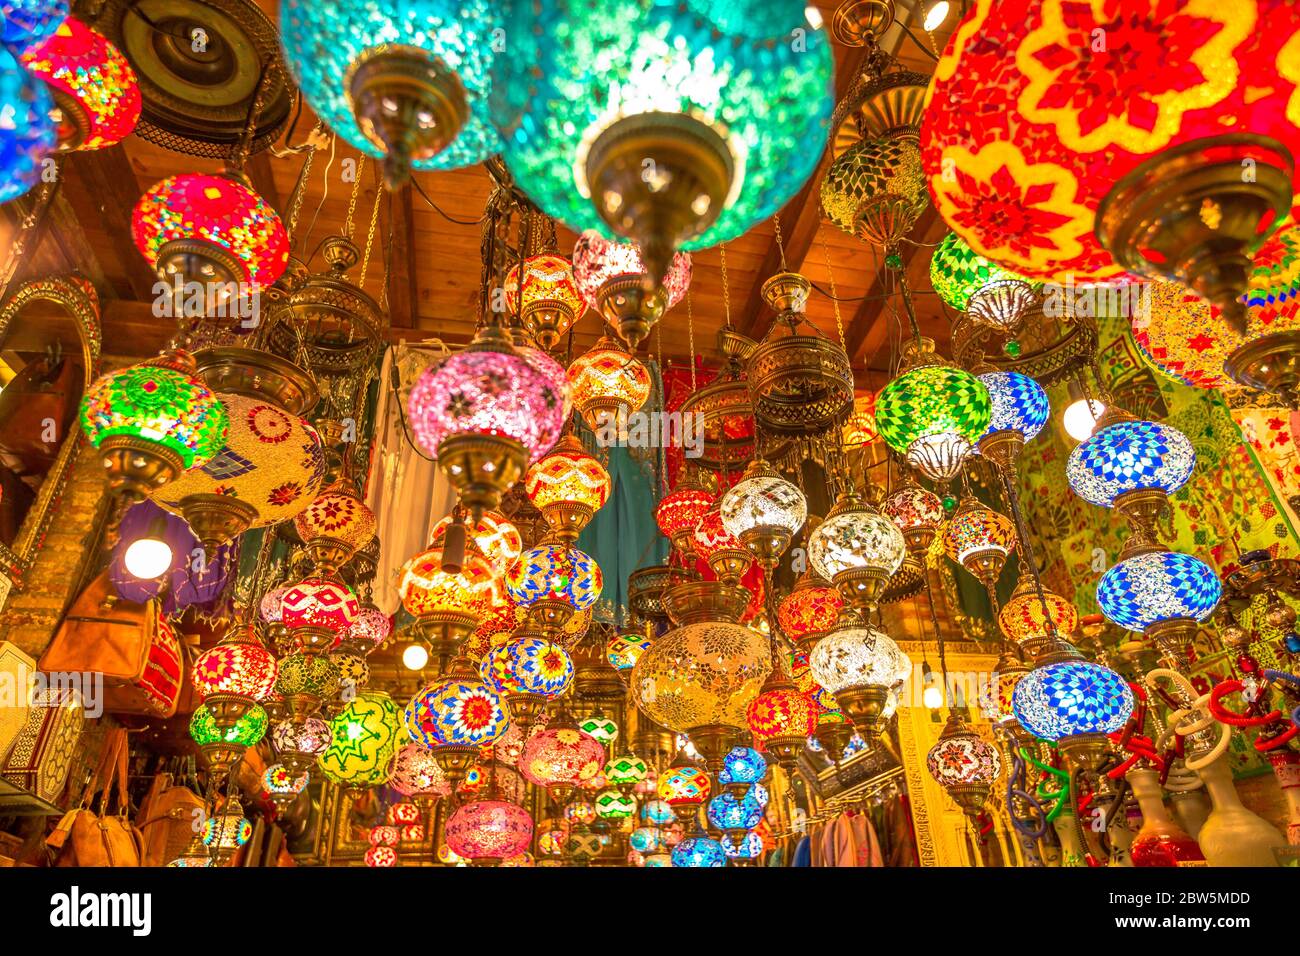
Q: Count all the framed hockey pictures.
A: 0